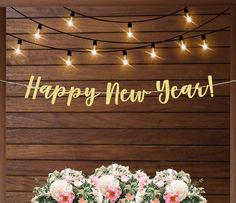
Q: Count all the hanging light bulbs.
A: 11